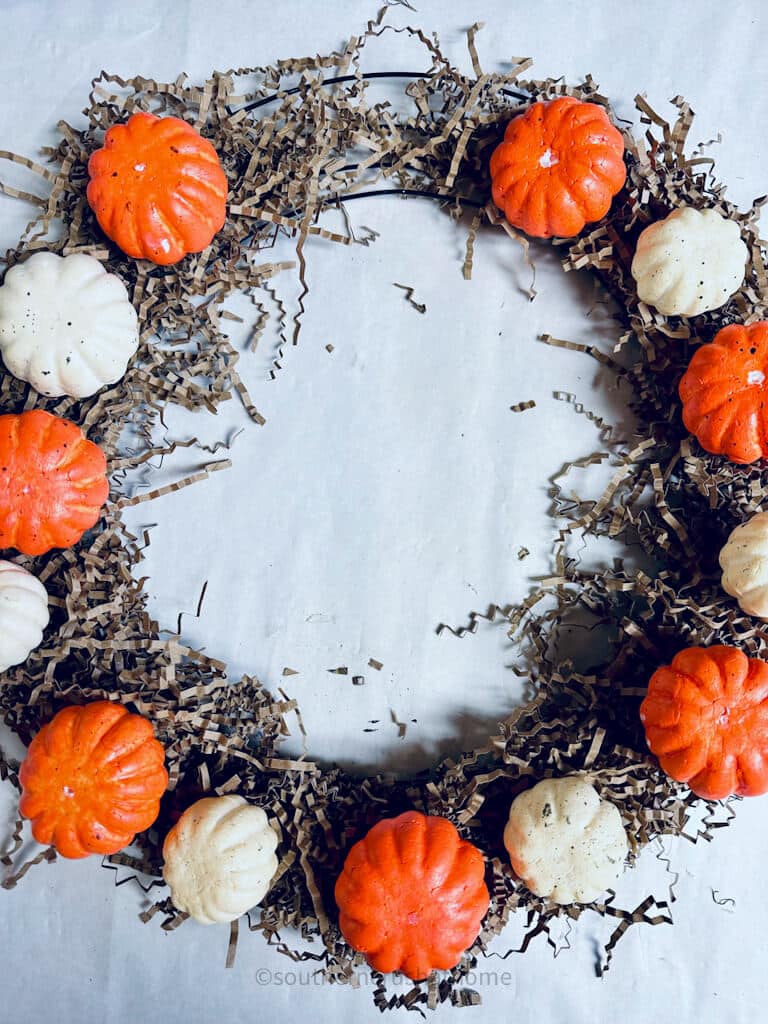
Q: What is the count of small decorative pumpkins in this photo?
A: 13